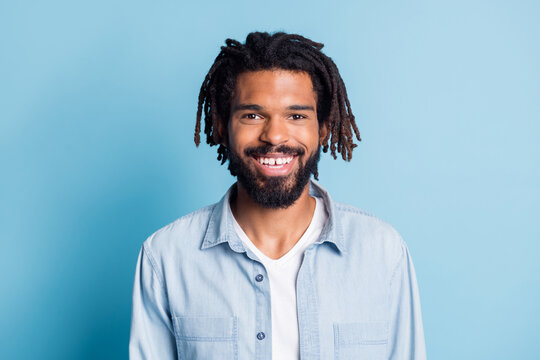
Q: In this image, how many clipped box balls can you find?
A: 0